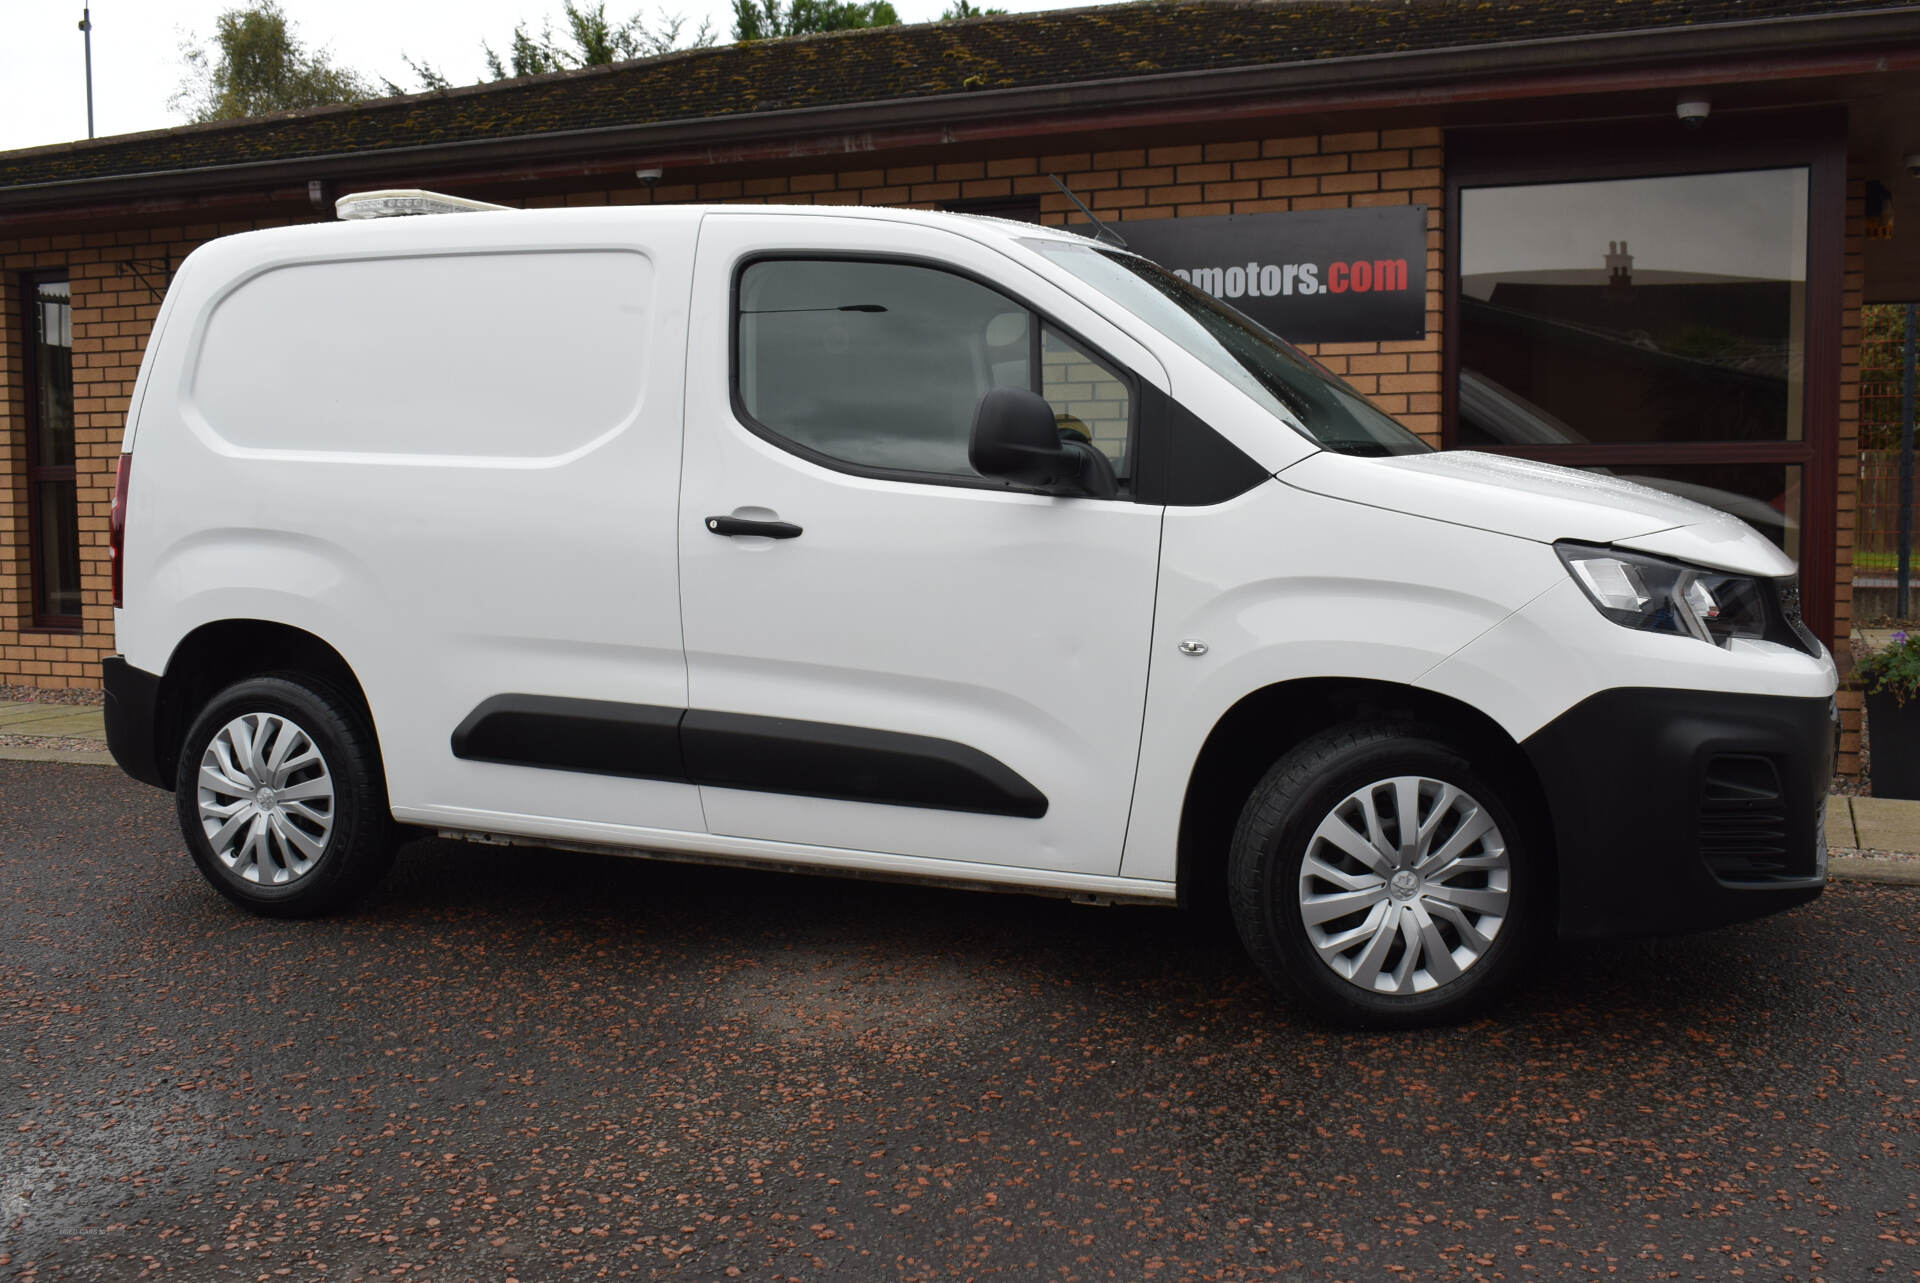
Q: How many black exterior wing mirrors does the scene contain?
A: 1